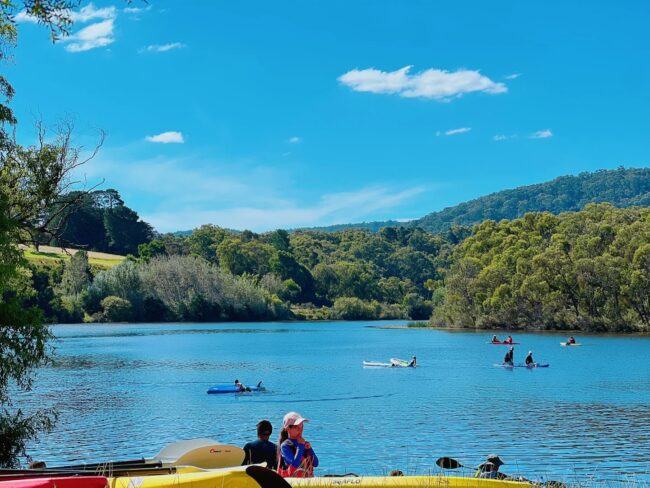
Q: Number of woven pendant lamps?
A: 0